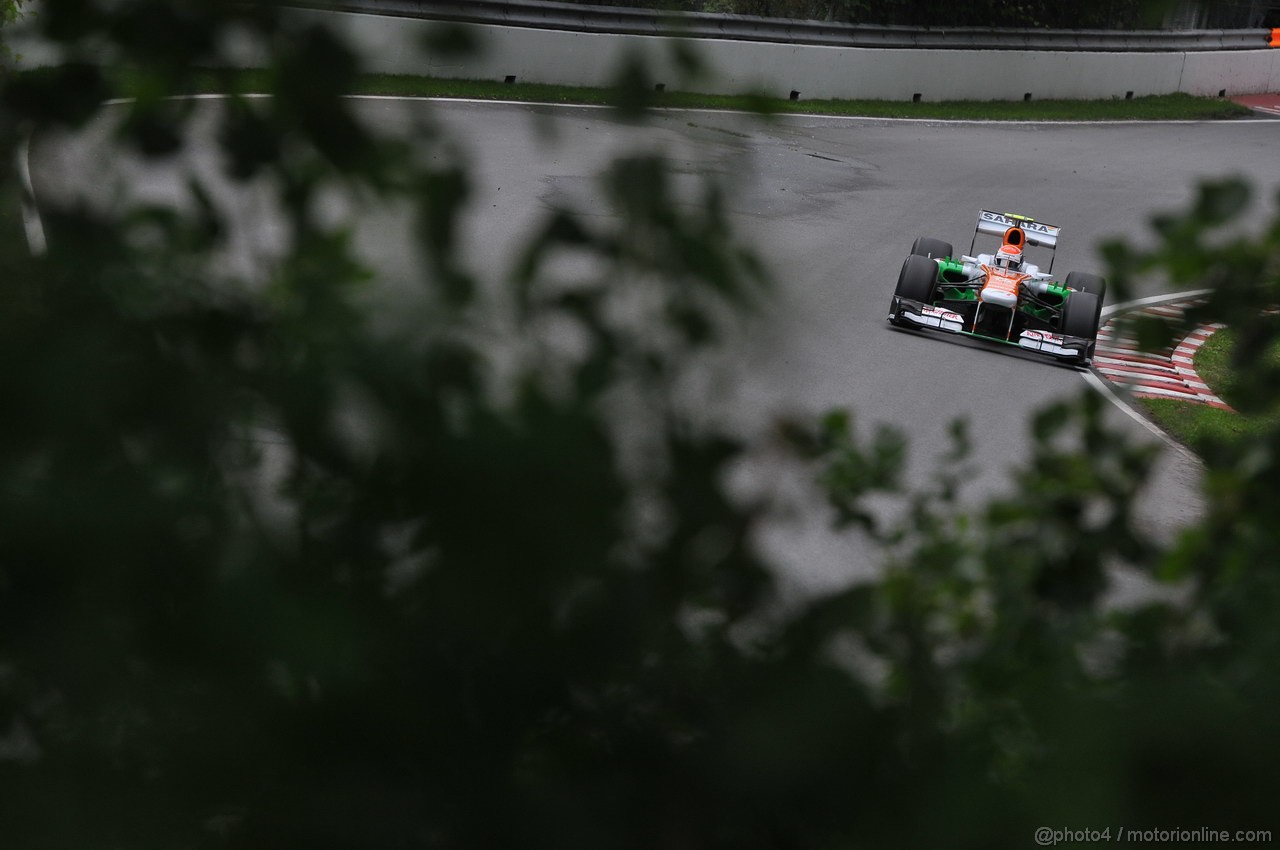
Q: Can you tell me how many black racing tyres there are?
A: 4